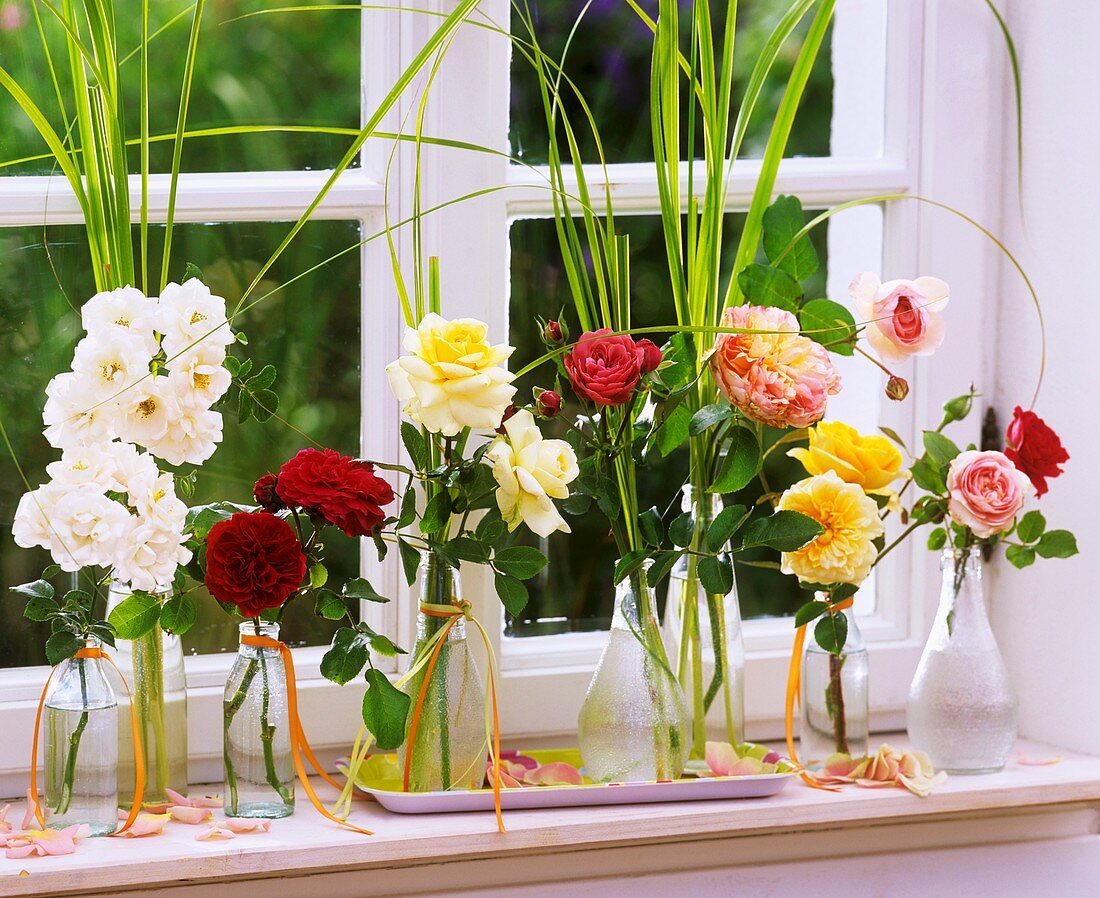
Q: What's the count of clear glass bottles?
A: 8